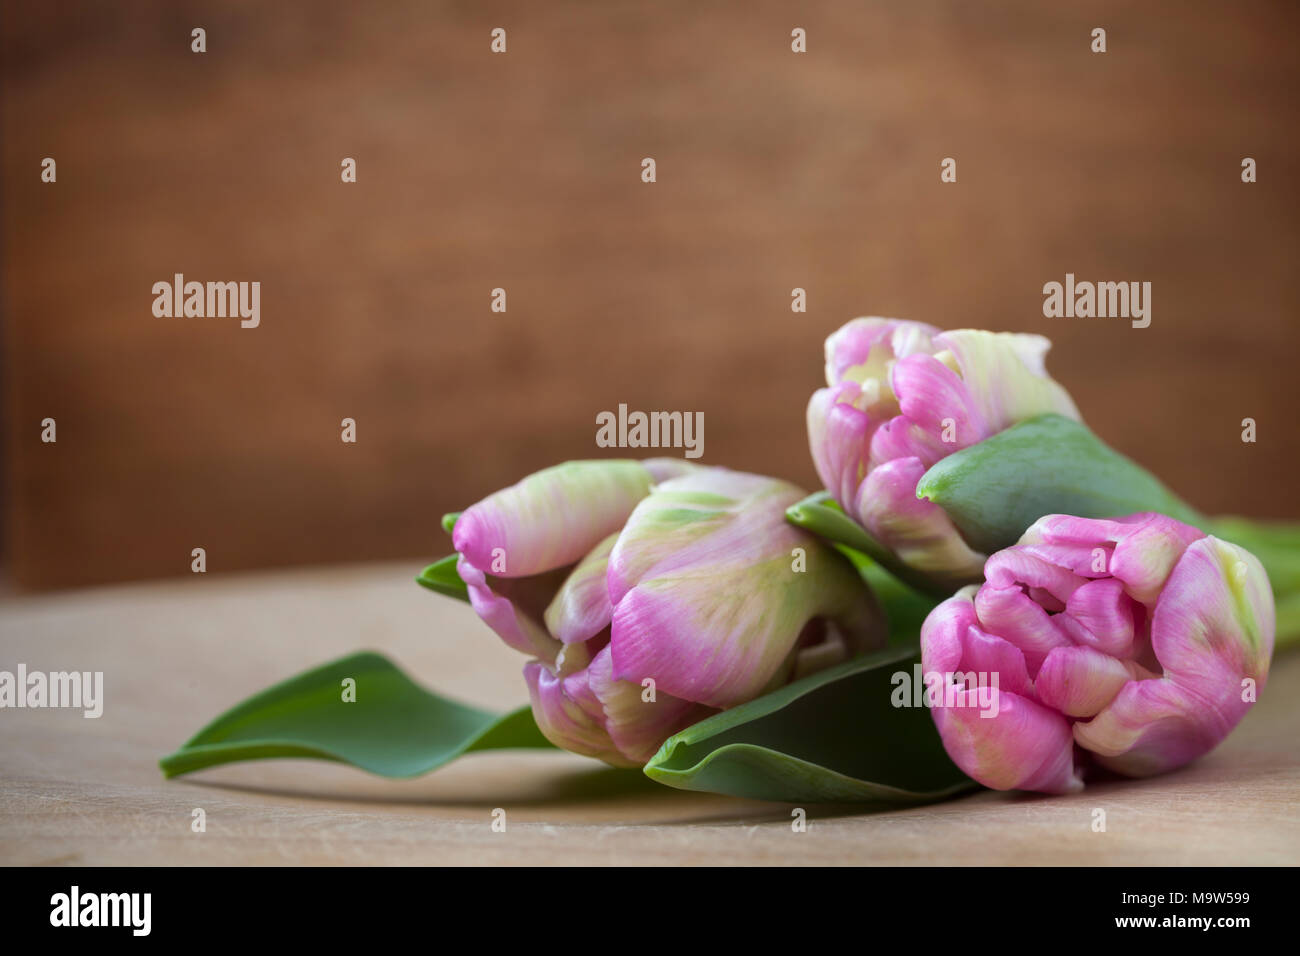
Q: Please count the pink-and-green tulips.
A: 3